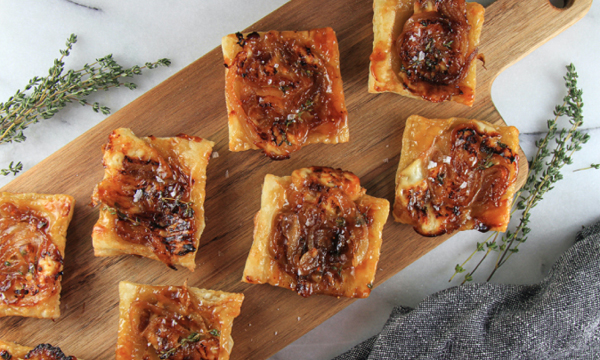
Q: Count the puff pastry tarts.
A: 8